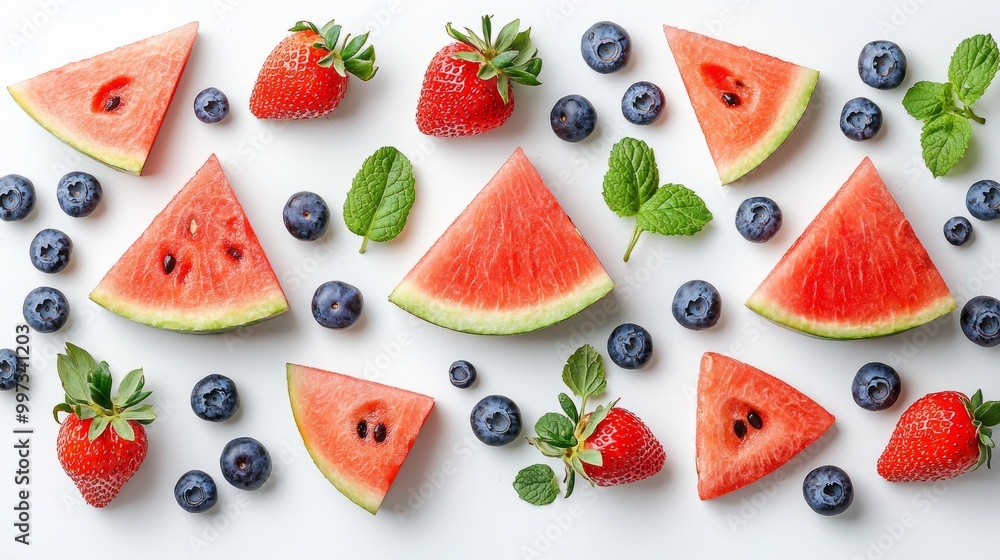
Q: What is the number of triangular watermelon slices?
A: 7